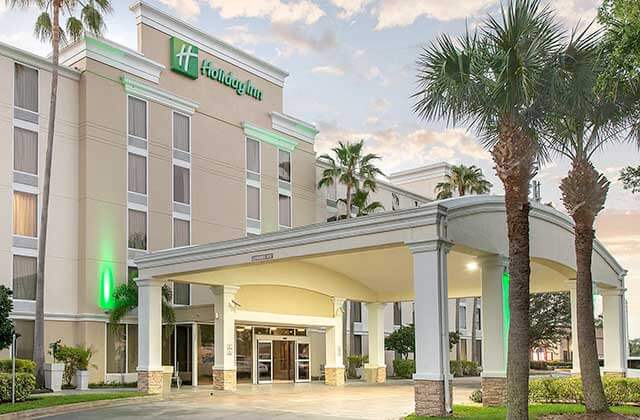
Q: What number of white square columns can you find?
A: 8